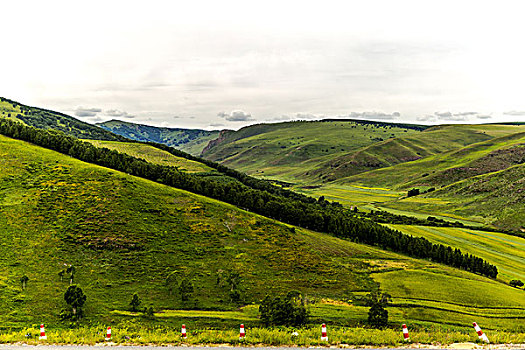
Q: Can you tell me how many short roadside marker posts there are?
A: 7